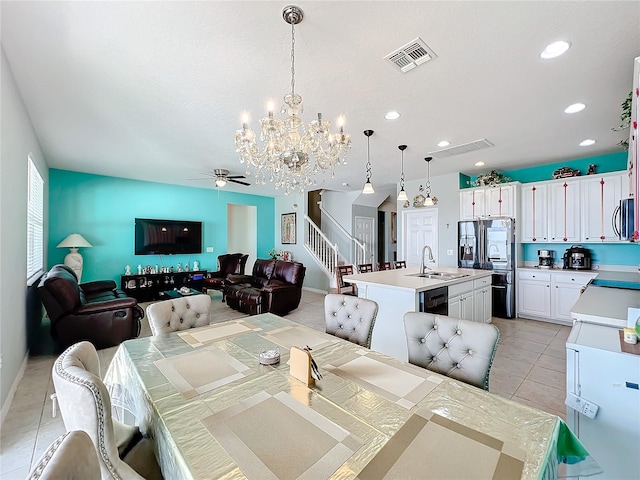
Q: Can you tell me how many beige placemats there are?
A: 6